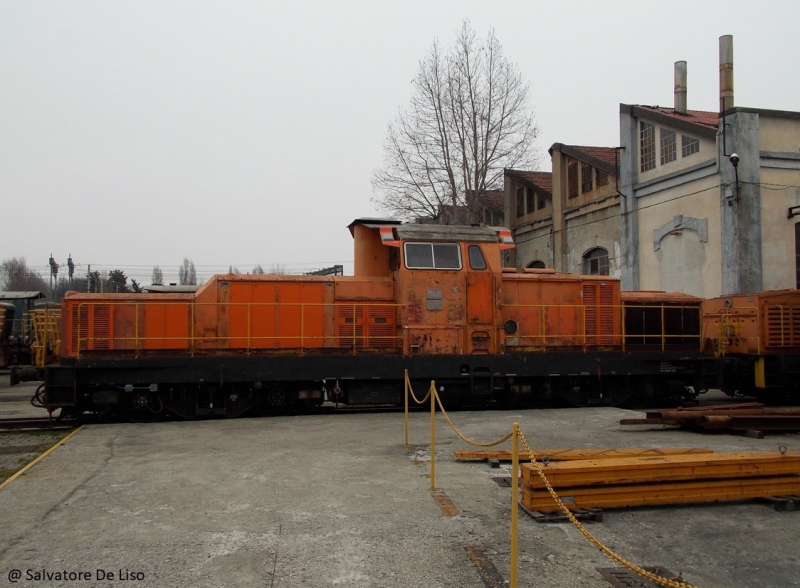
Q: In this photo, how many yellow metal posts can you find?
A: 3